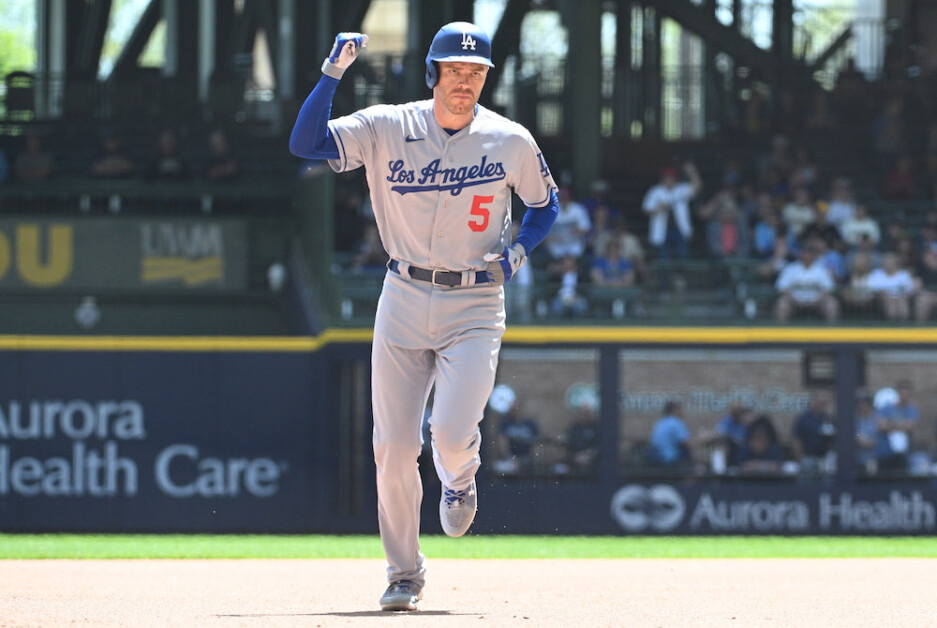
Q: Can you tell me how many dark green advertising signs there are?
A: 1